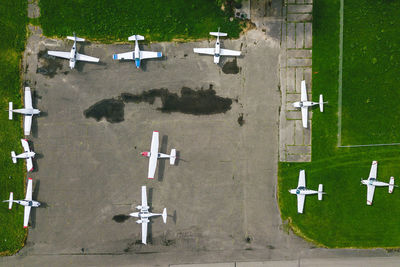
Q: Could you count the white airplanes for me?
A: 11